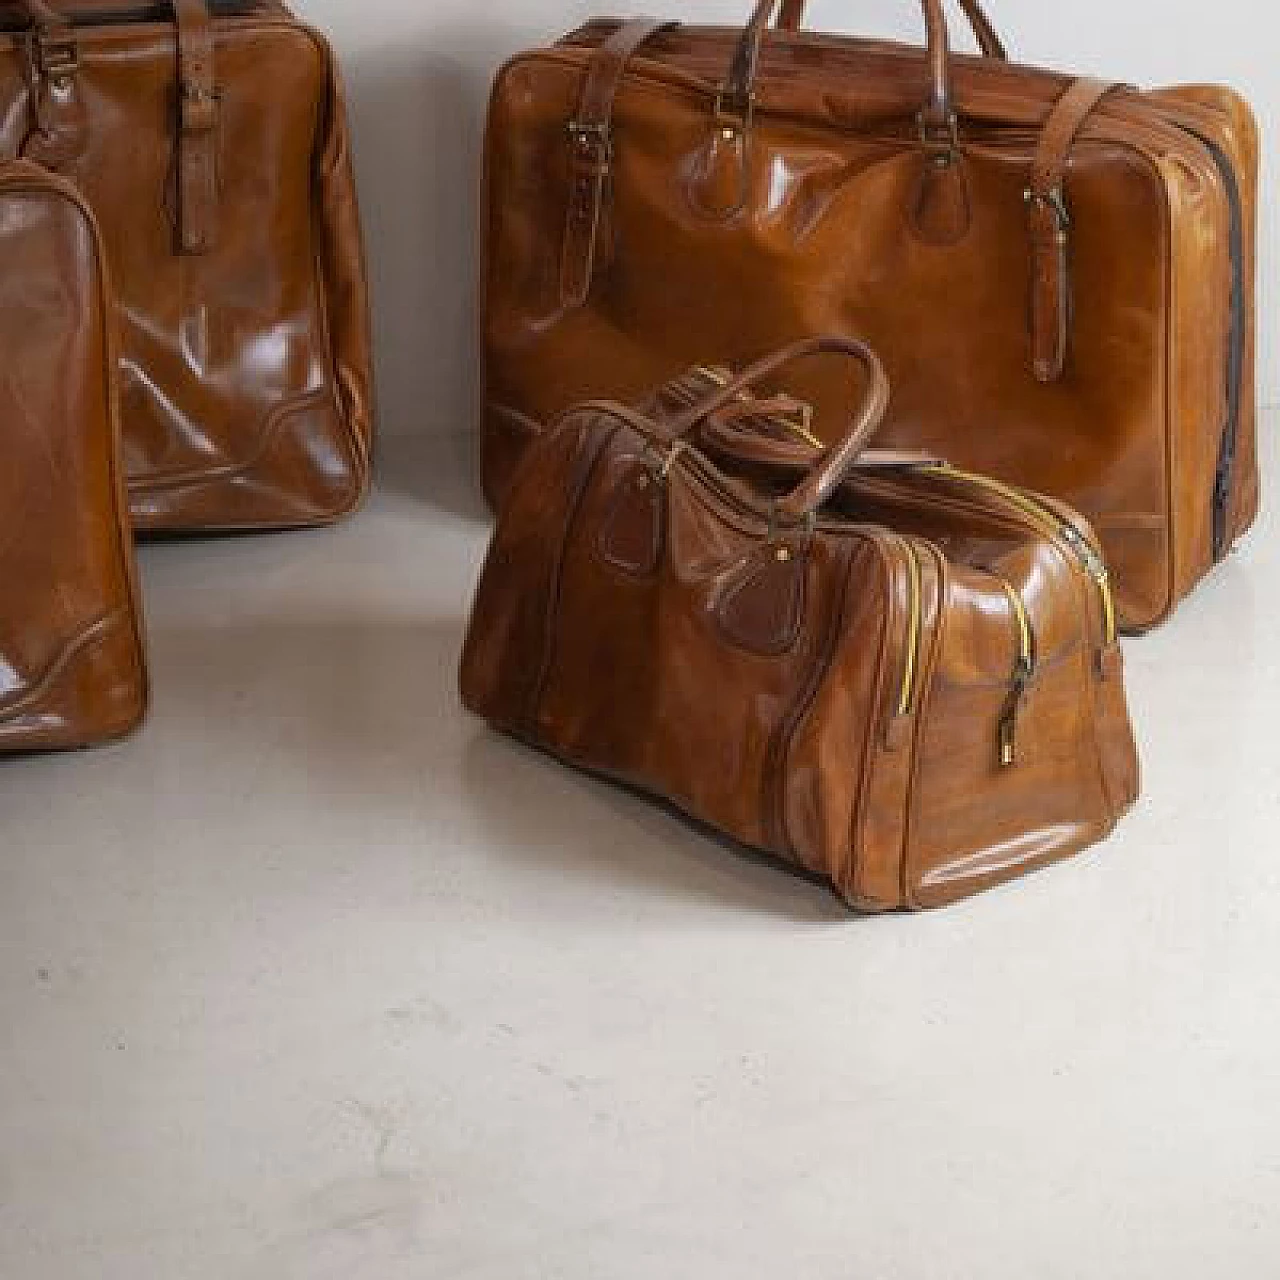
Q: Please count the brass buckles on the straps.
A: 3